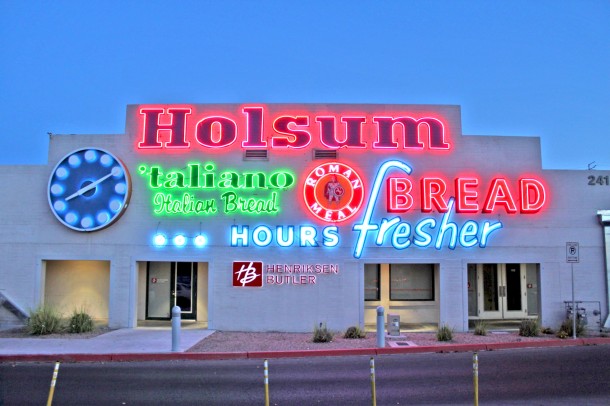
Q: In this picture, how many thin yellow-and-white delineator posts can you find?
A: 4